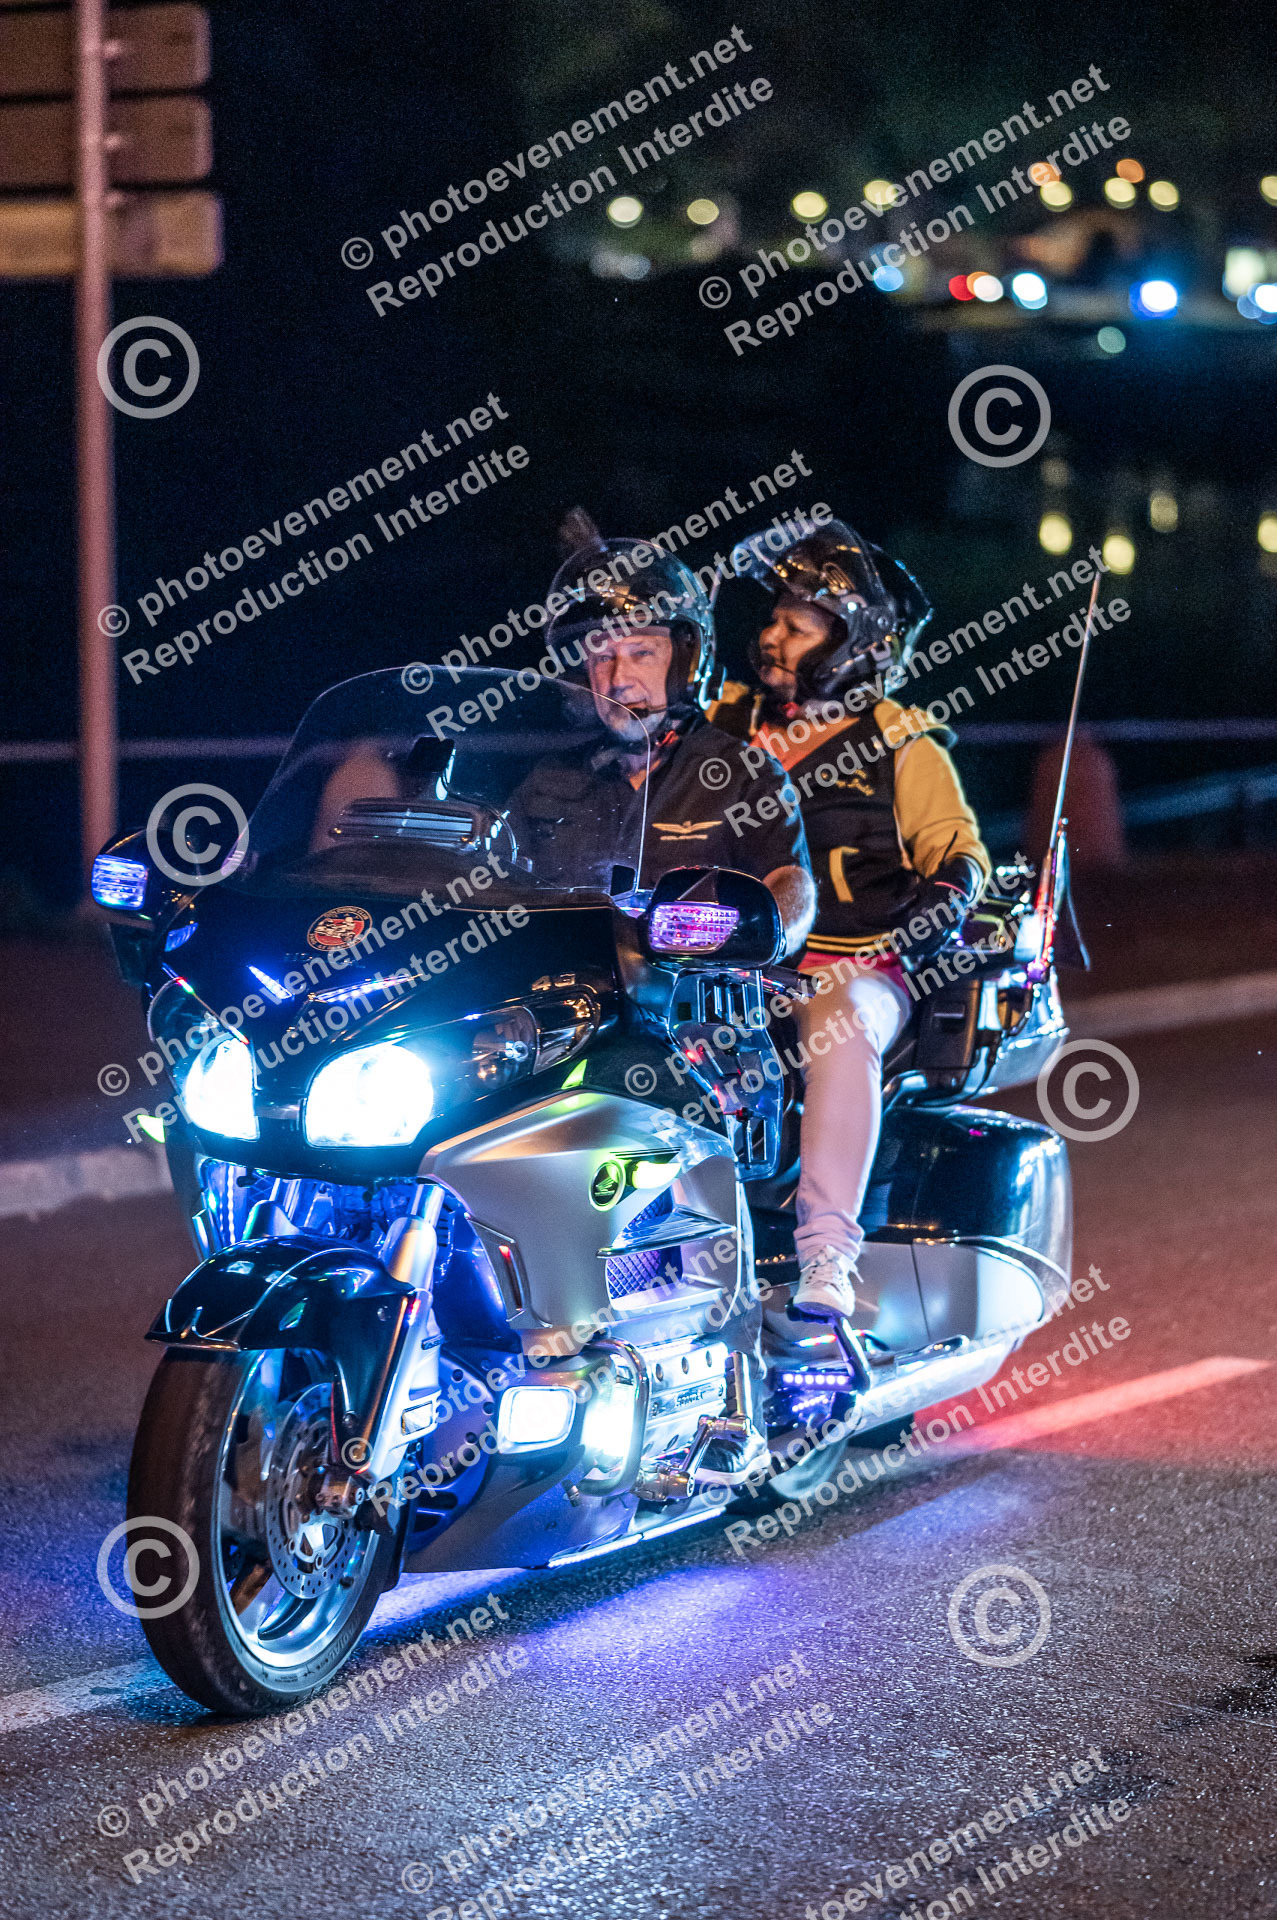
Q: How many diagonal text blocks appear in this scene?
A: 12